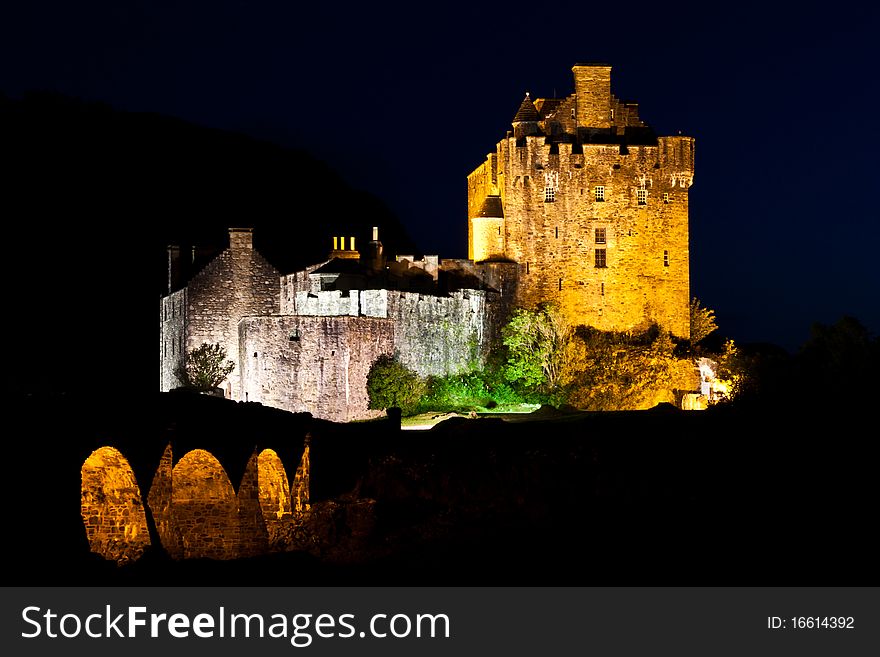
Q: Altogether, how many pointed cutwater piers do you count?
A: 3